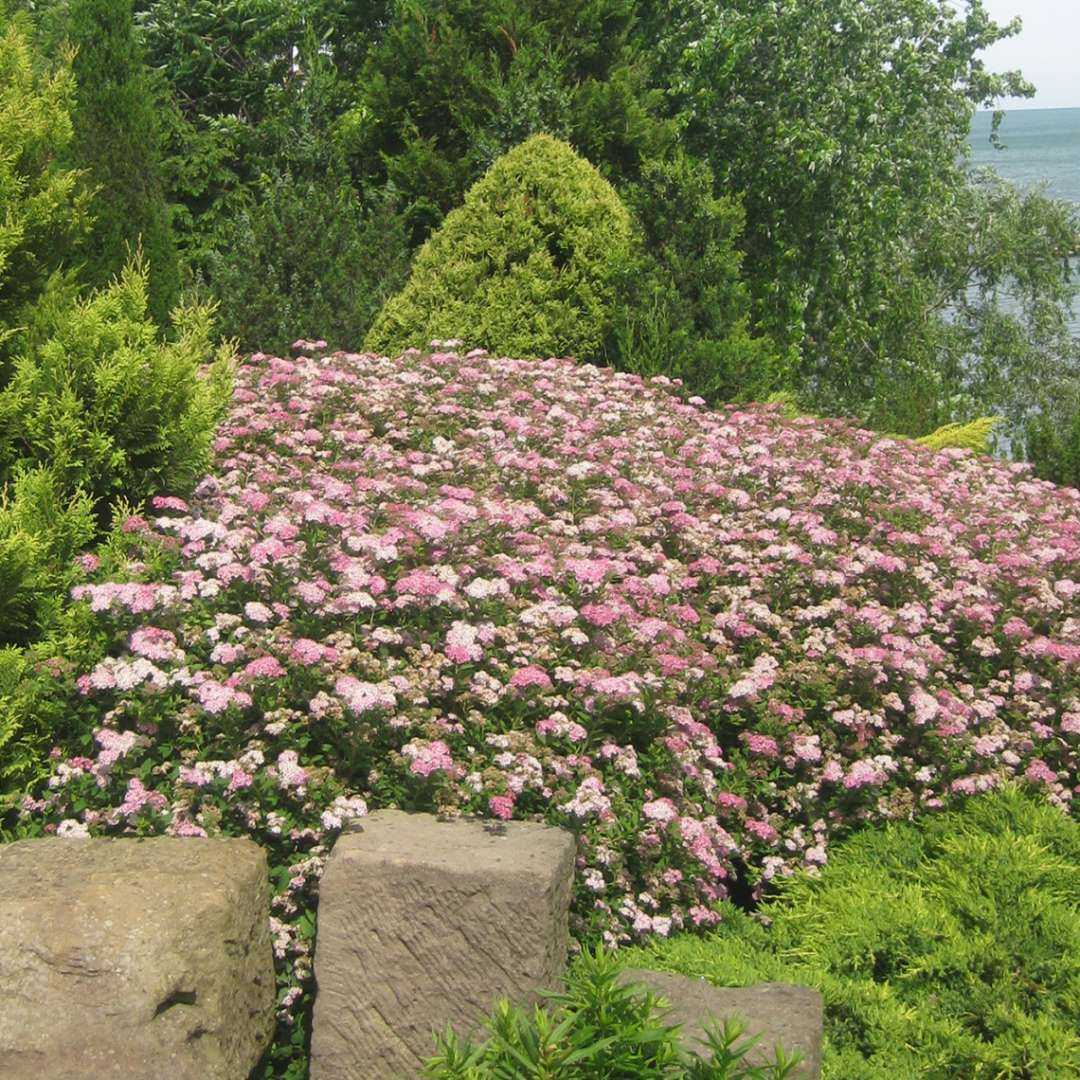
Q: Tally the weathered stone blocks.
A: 3